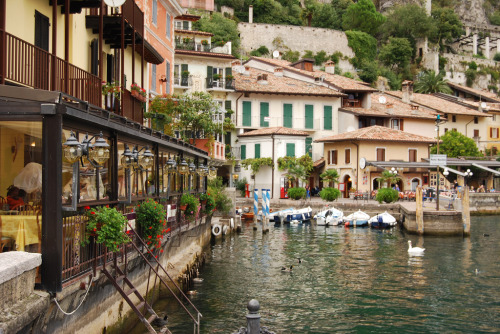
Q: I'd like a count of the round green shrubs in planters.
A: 3